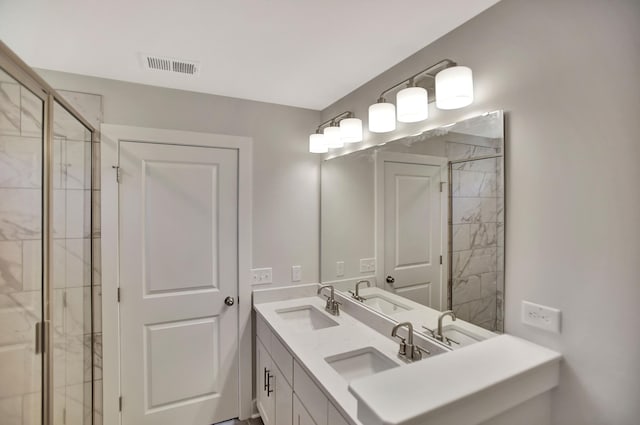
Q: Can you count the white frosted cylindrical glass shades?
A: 6